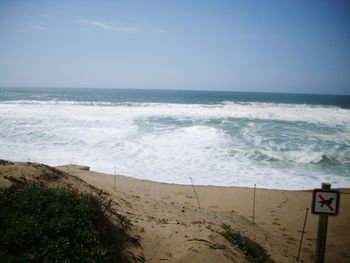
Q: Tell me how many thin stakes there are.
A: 4